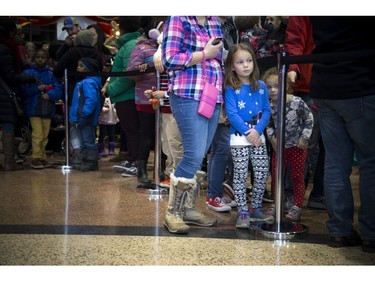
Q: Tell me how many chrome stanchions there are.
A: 3